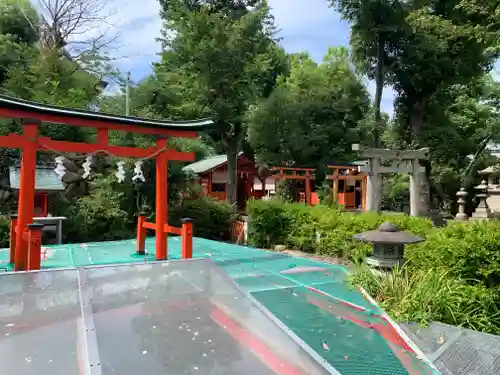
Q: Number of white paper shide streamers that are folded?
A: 4